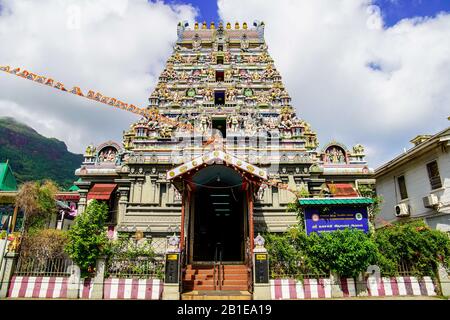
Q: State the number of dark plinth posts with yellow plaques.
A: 2